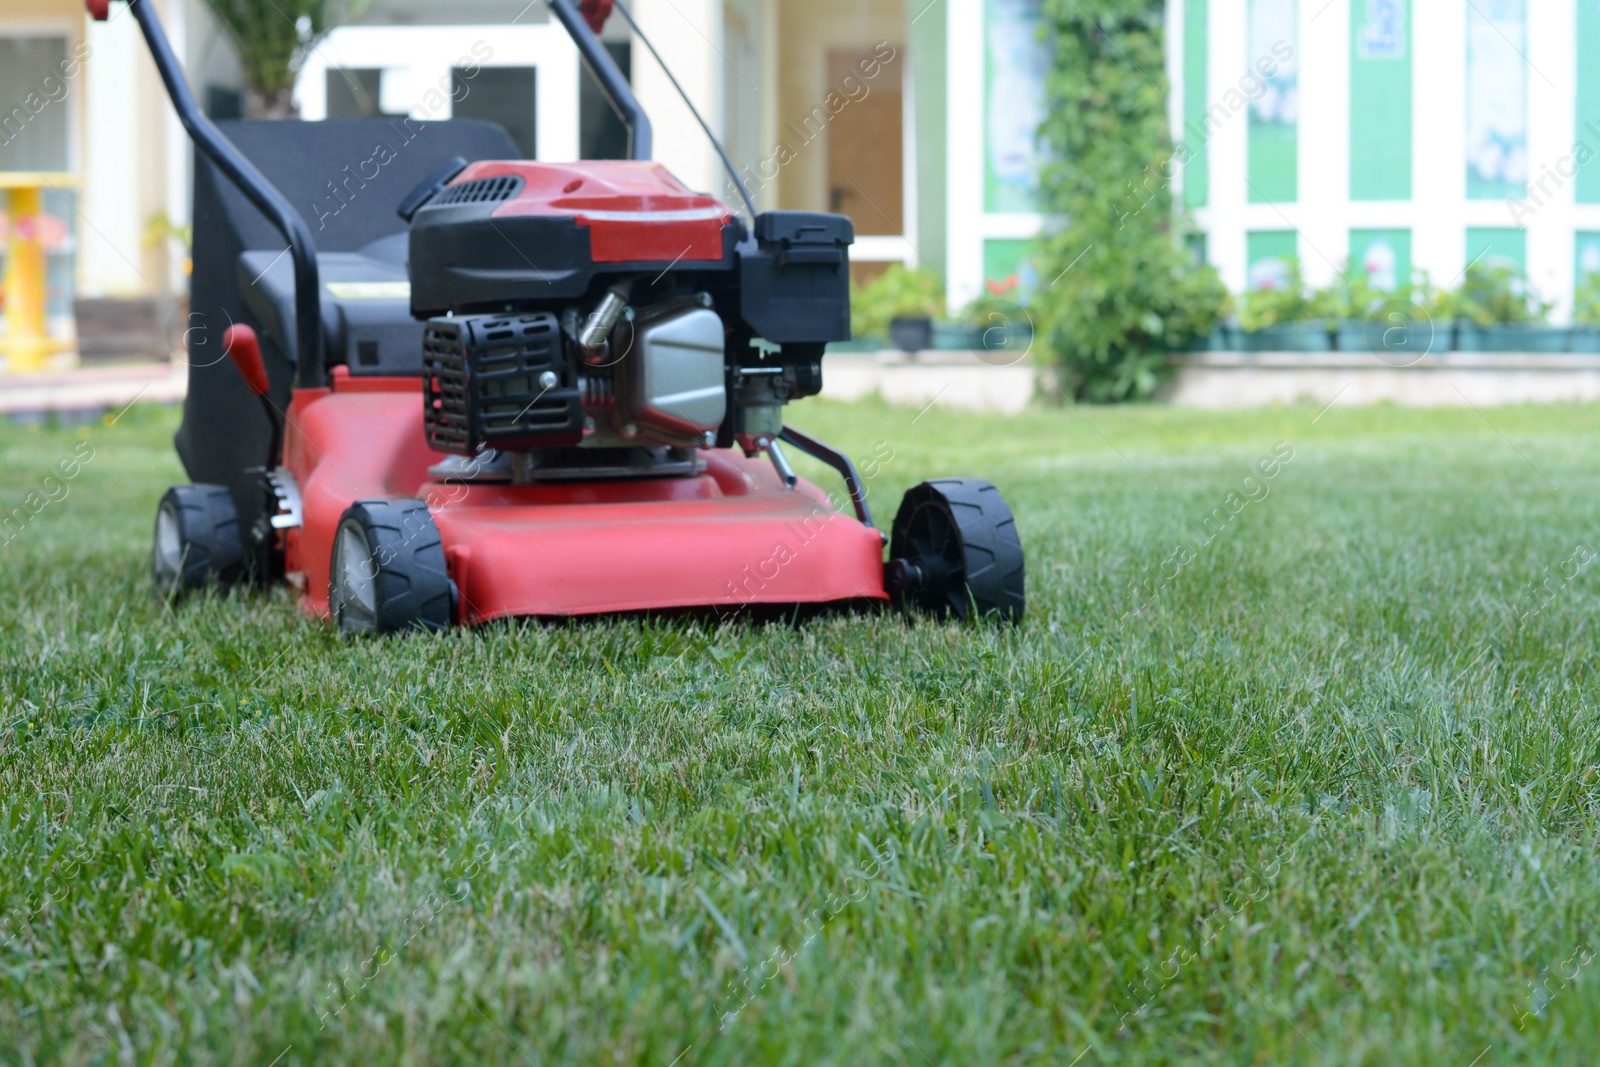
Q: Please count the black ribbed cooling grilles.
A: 2